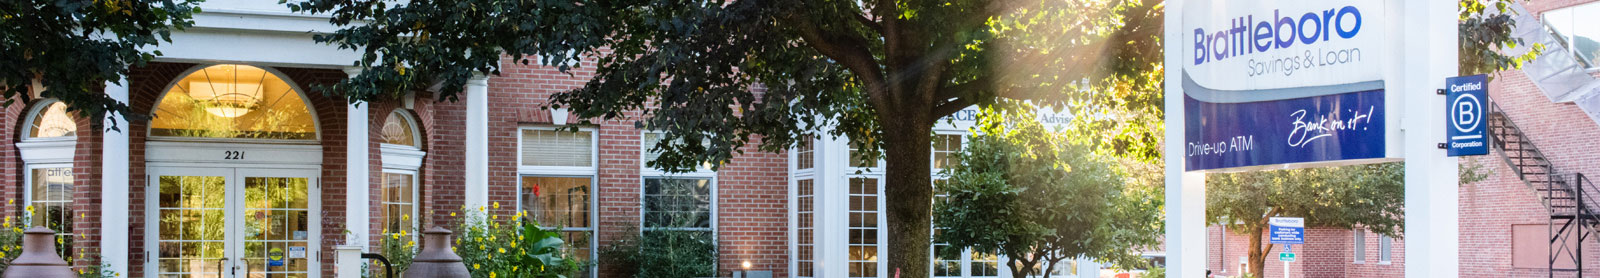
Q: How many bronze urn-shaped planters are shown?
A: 2